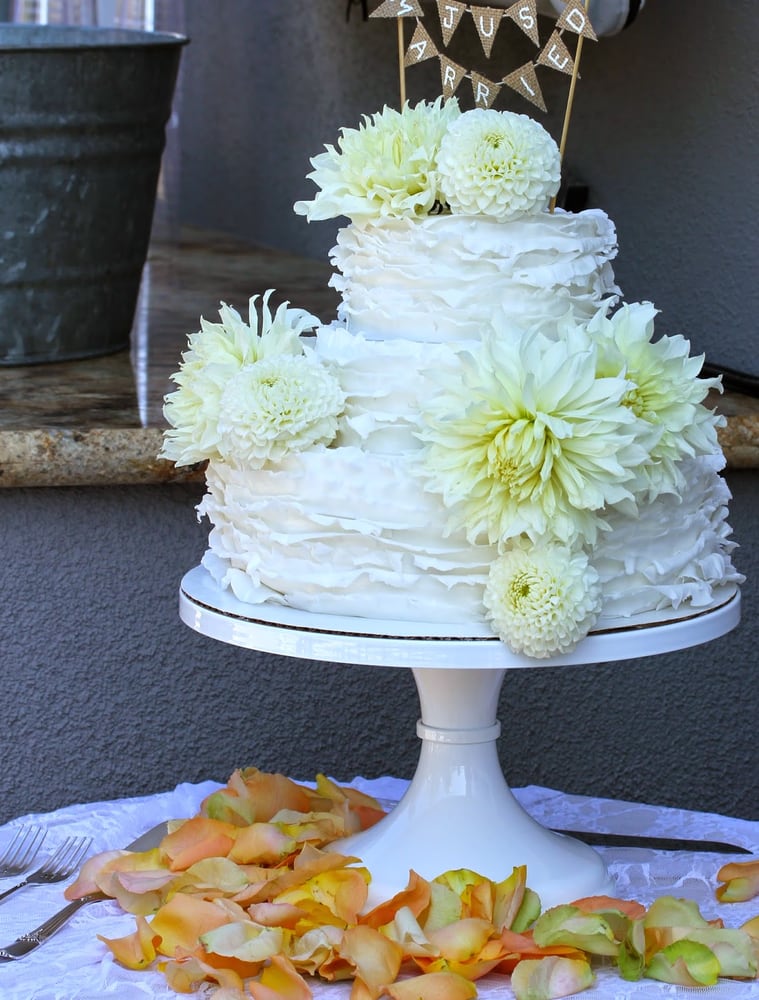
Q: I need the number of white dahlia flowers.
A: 7